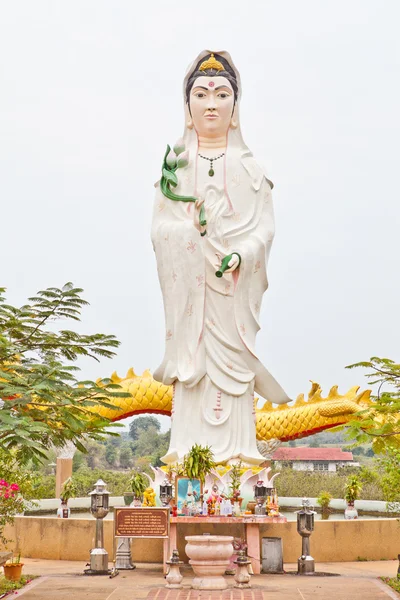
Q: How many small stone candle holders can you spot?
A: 2